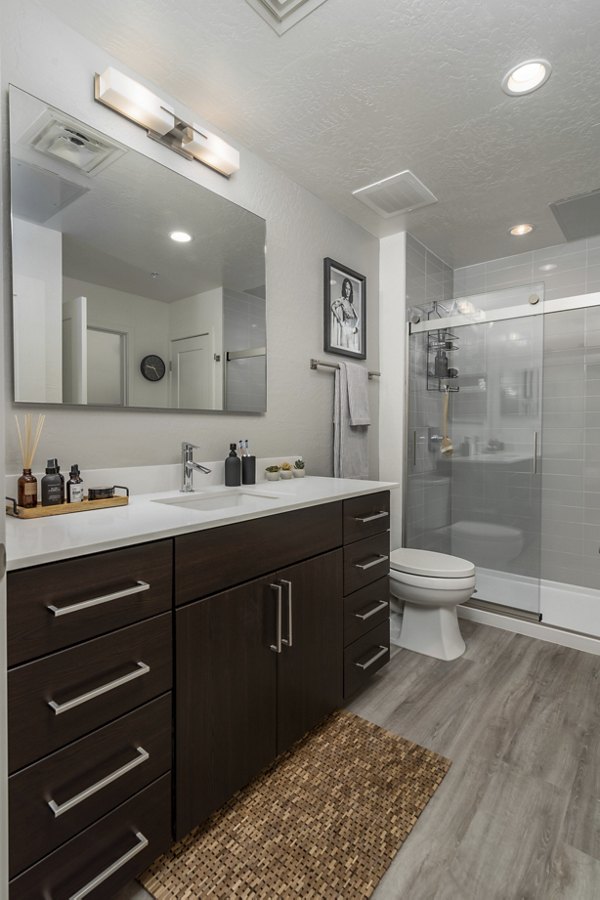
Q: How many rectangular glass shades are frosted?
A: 2